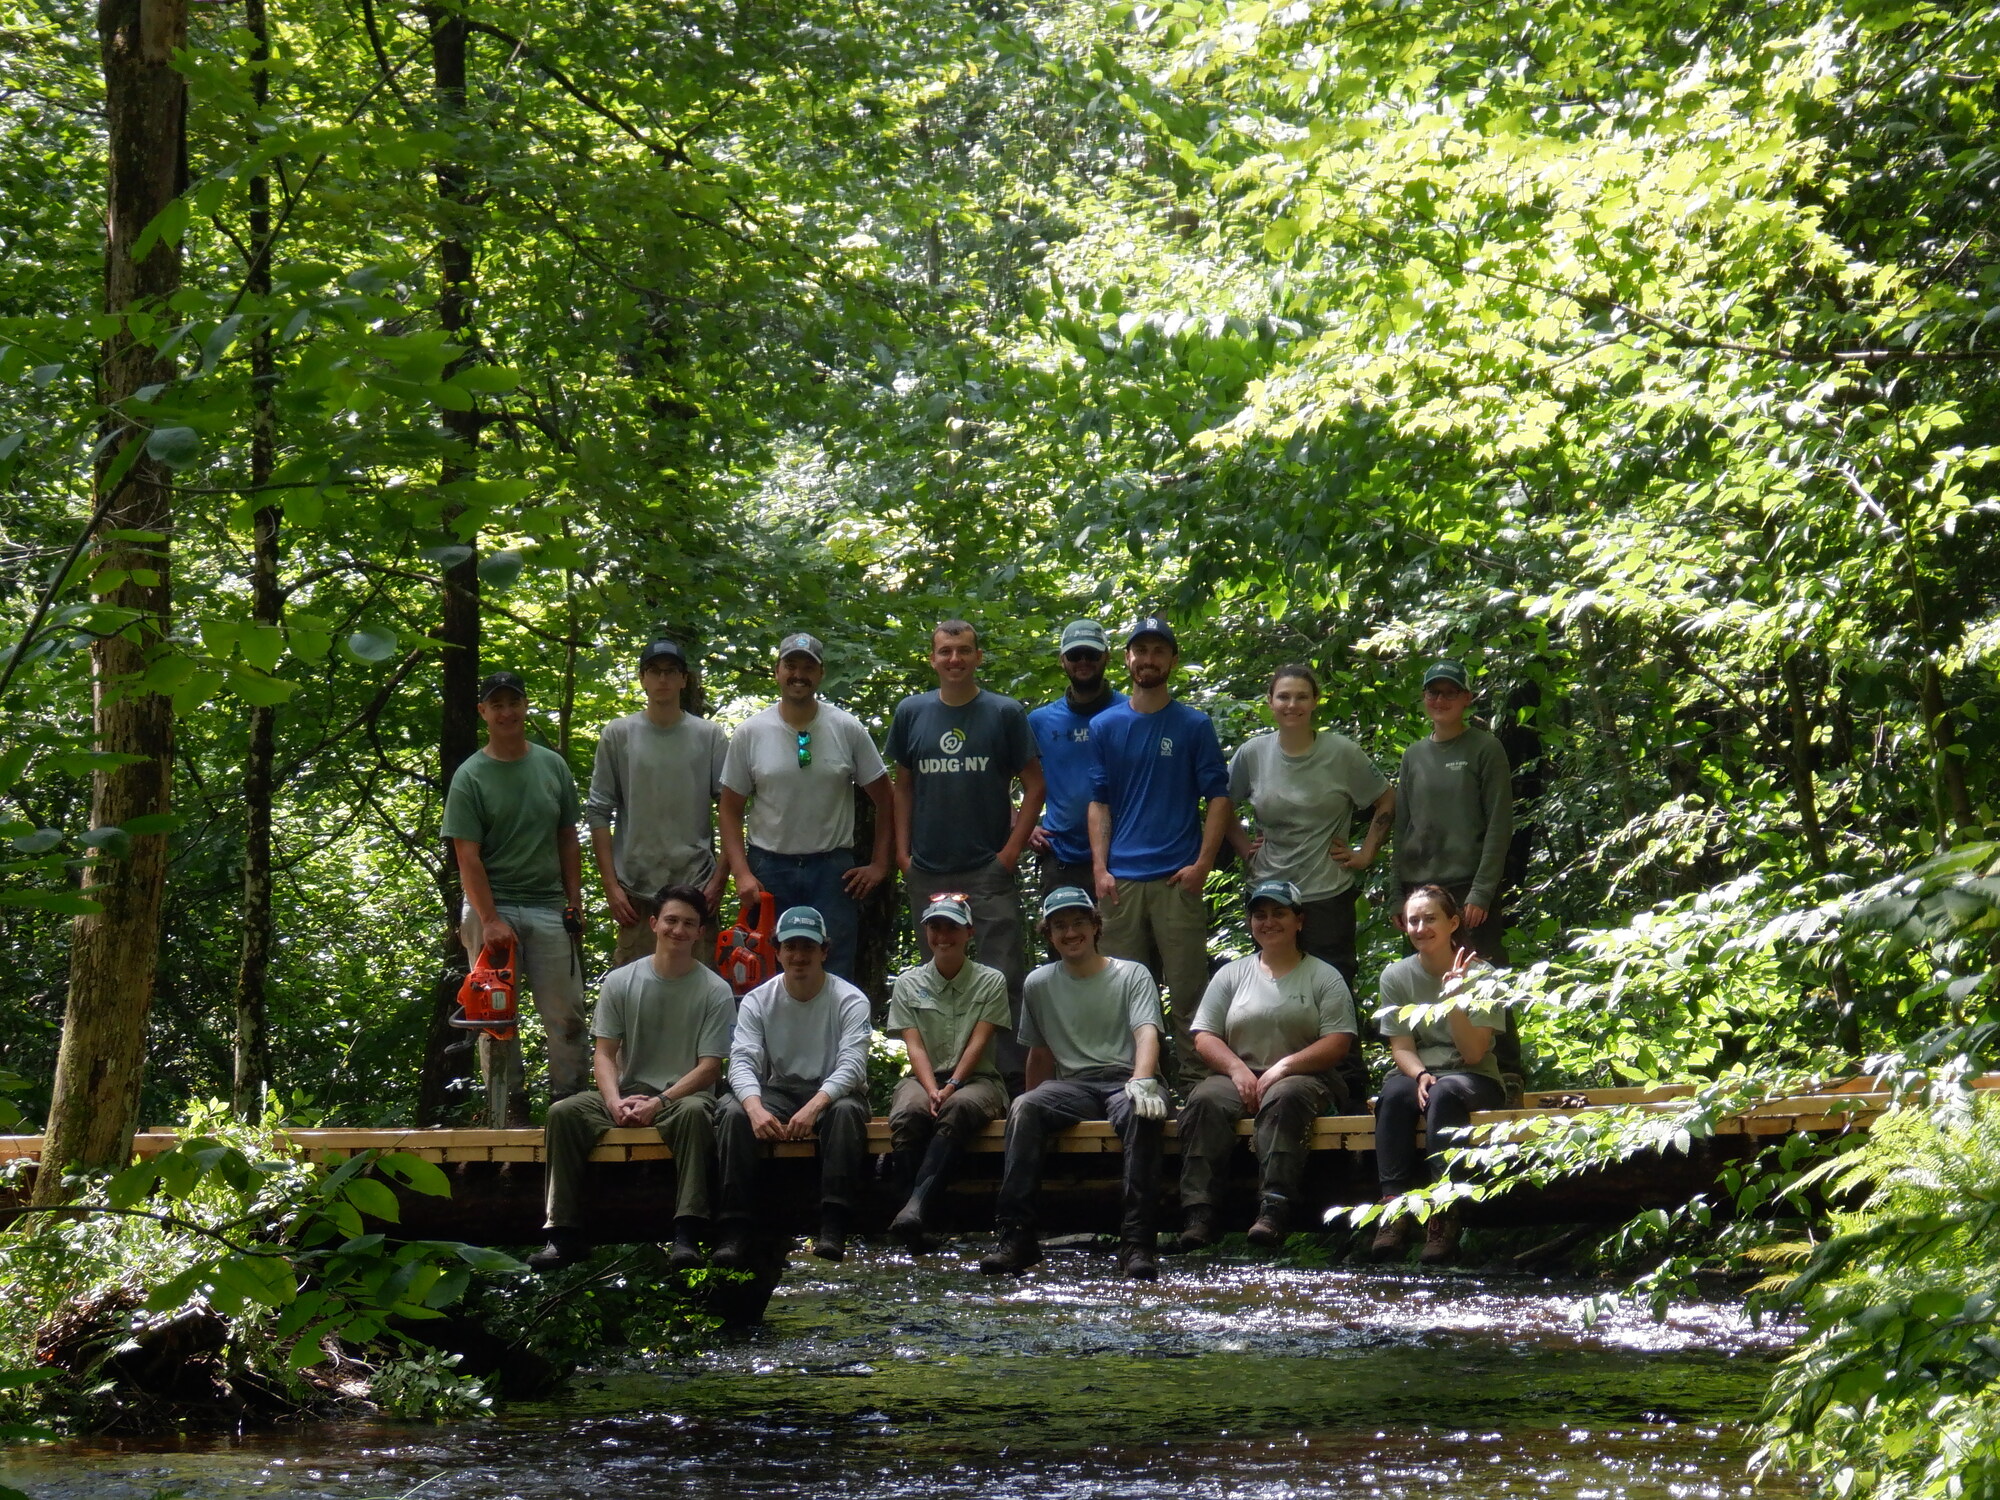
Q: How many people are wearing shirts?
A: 14